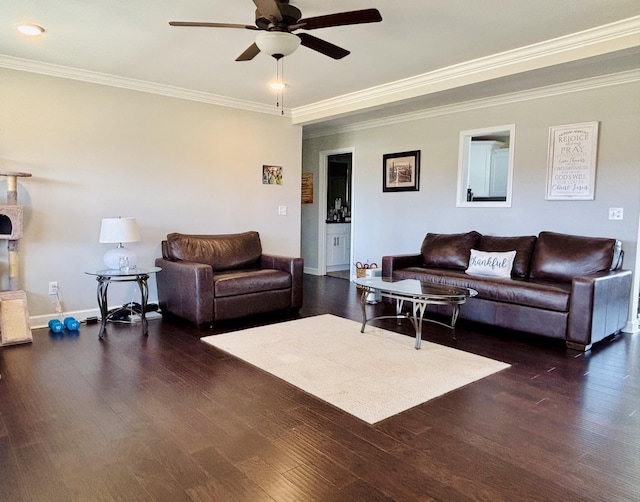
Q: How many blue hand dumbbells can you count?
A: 2